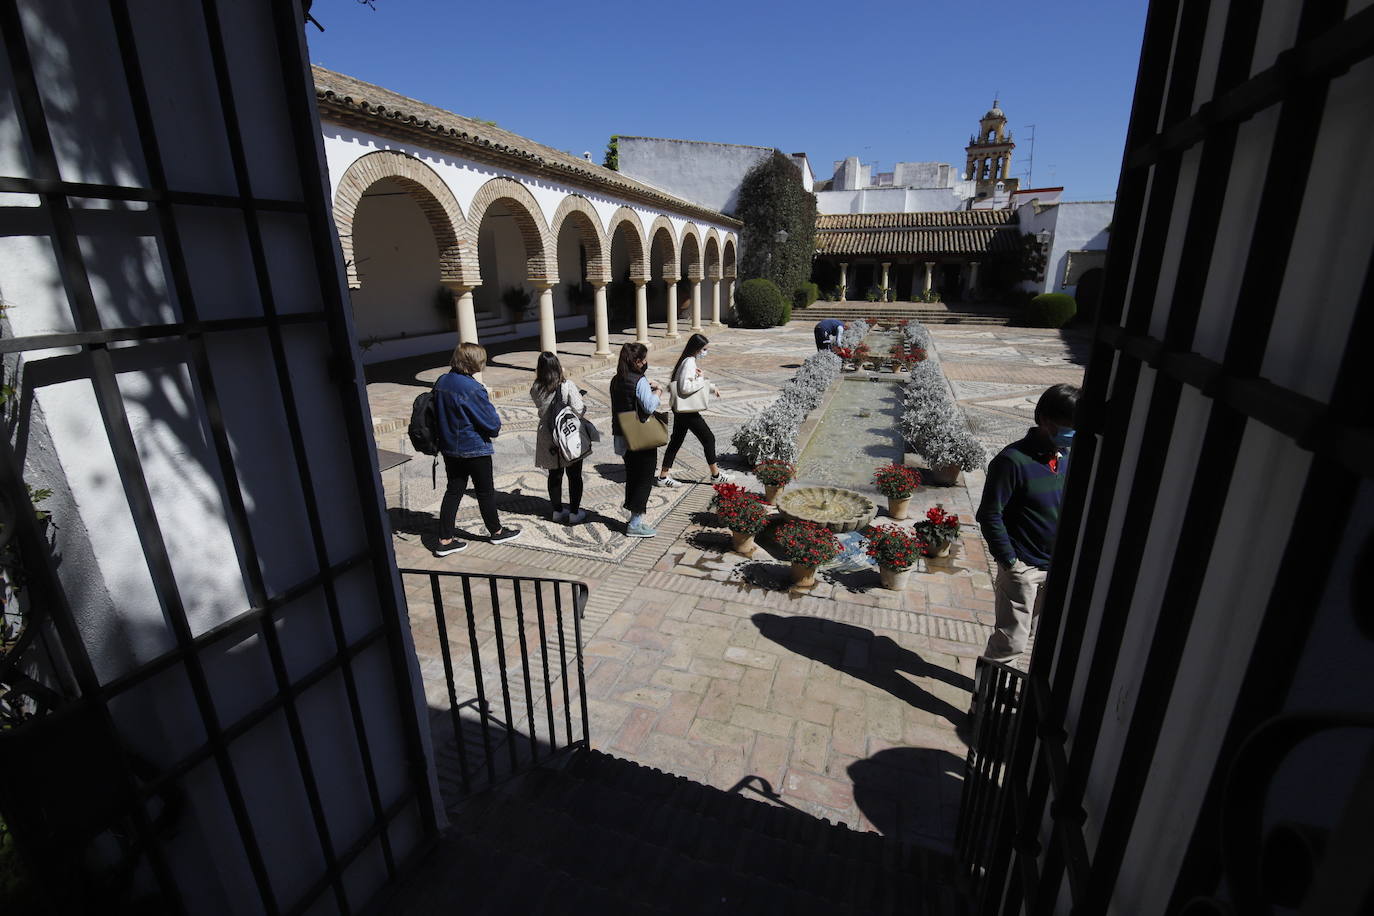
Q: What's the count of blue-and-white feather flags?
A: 0